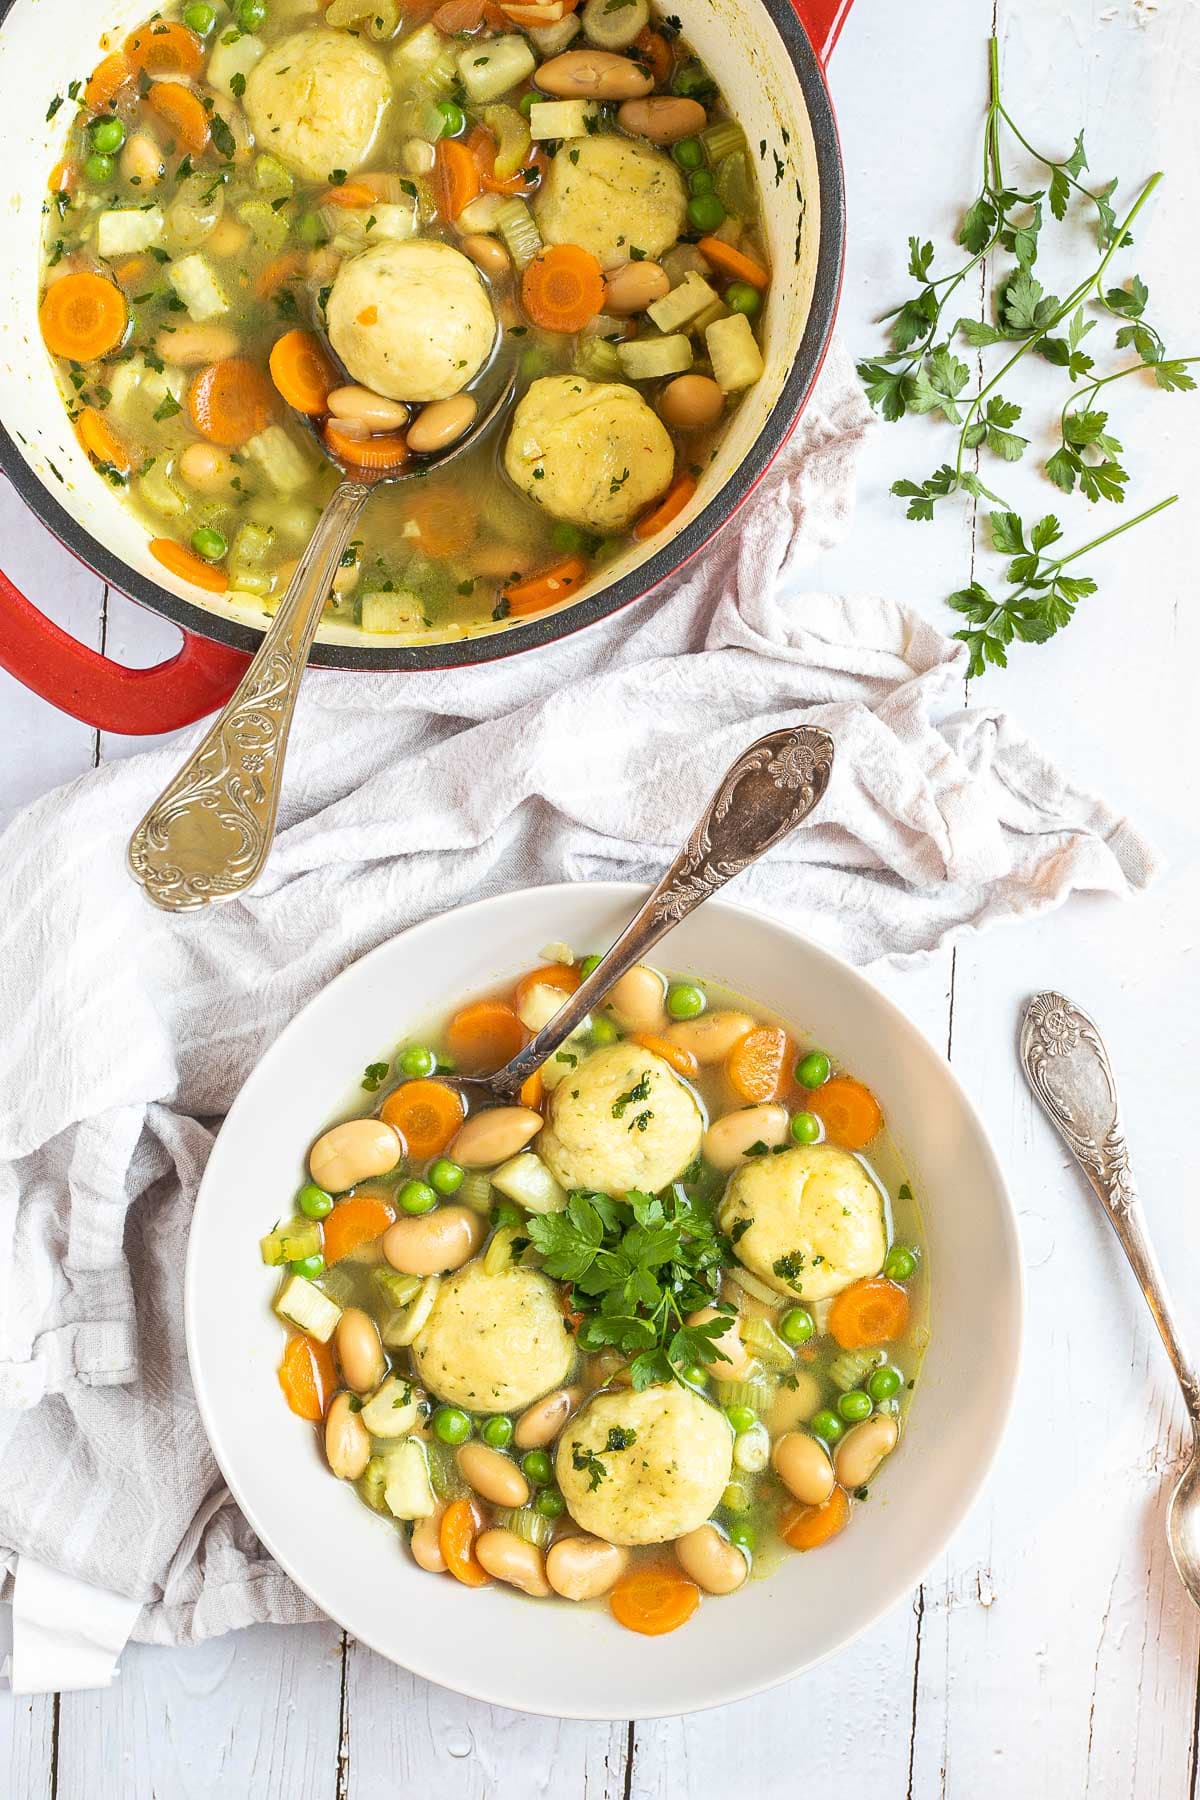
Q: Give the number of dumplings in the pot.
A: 4